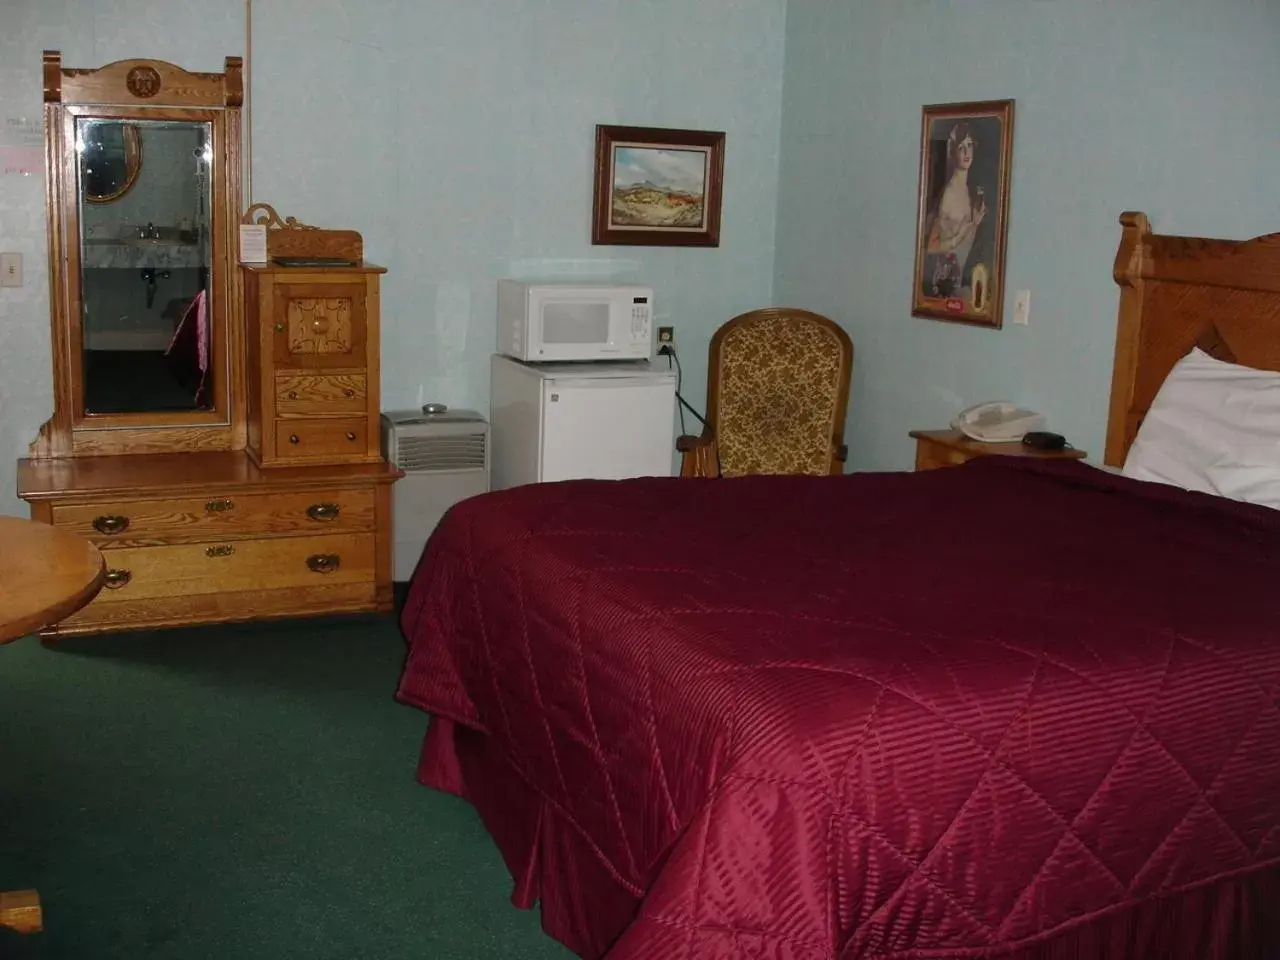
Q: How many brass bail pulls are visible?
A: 4